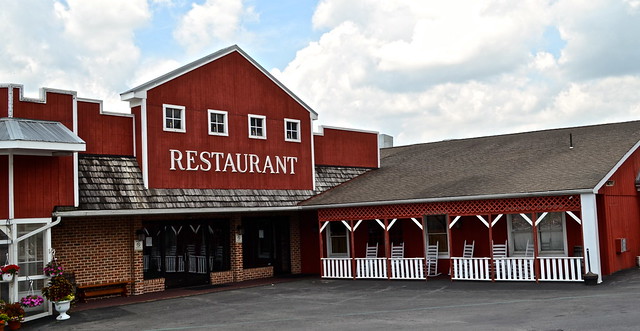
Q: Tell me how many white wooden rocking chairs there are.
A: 6